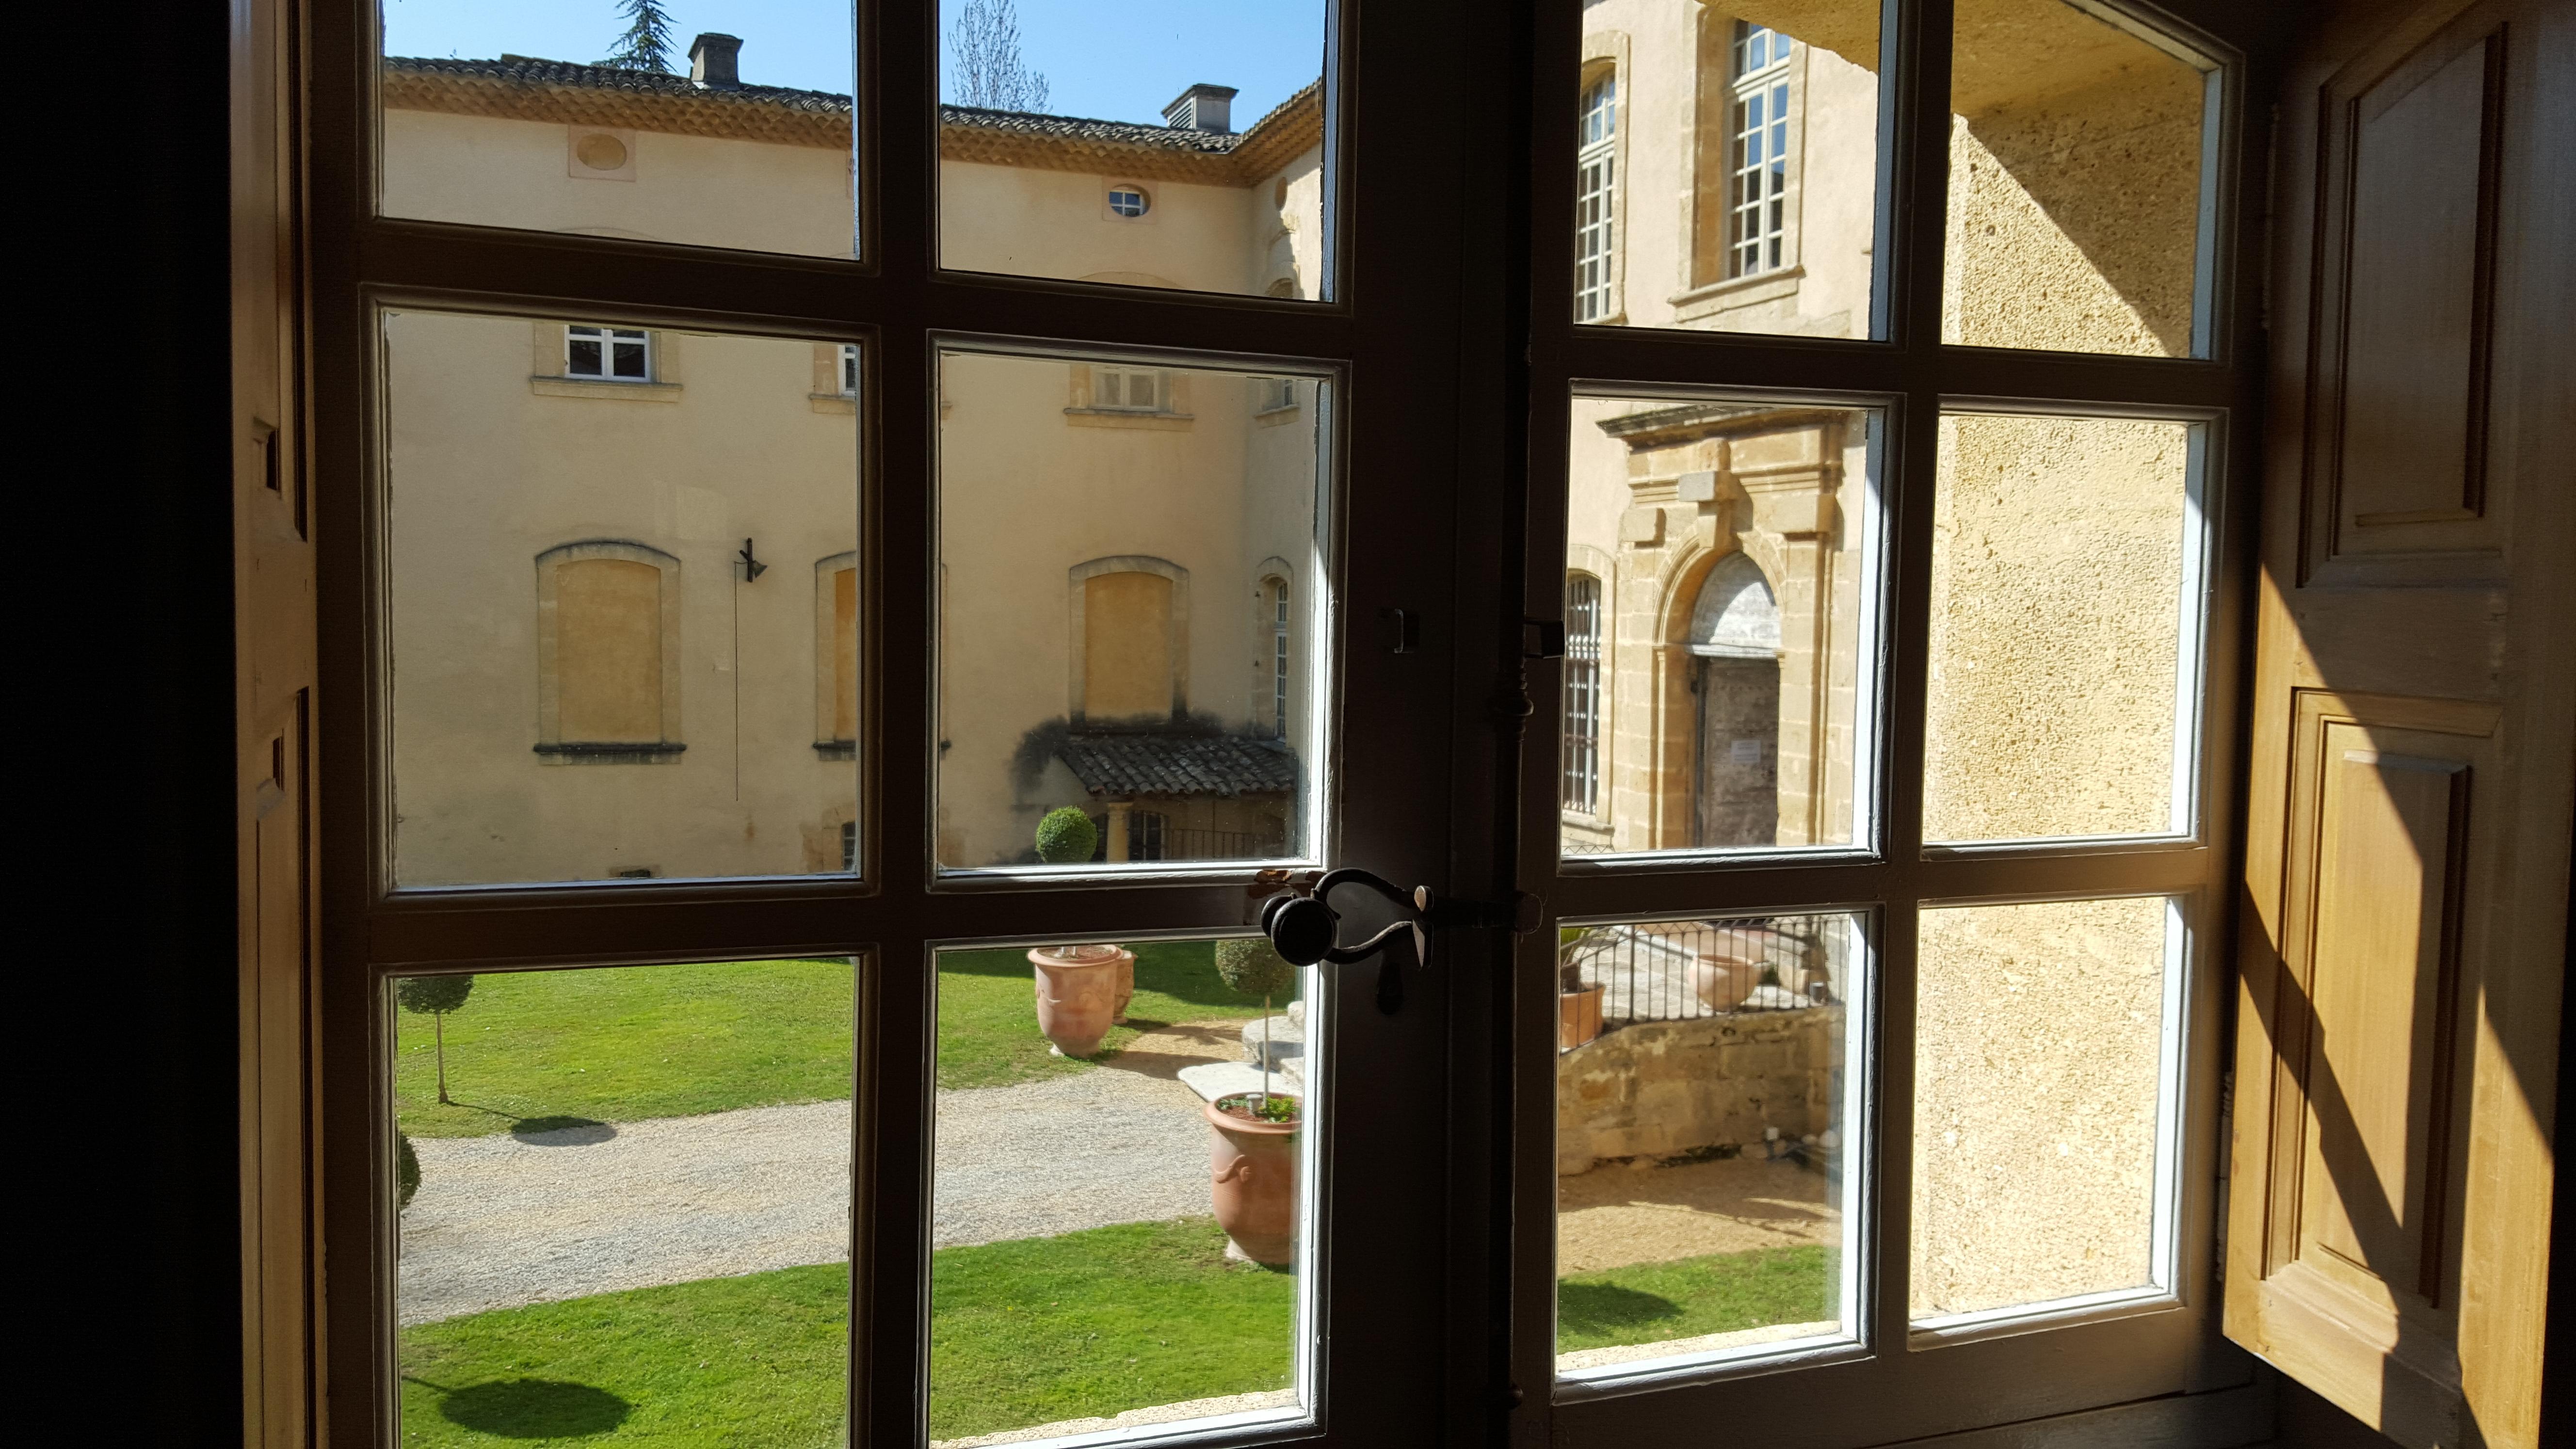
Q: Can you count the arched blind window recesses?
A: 3